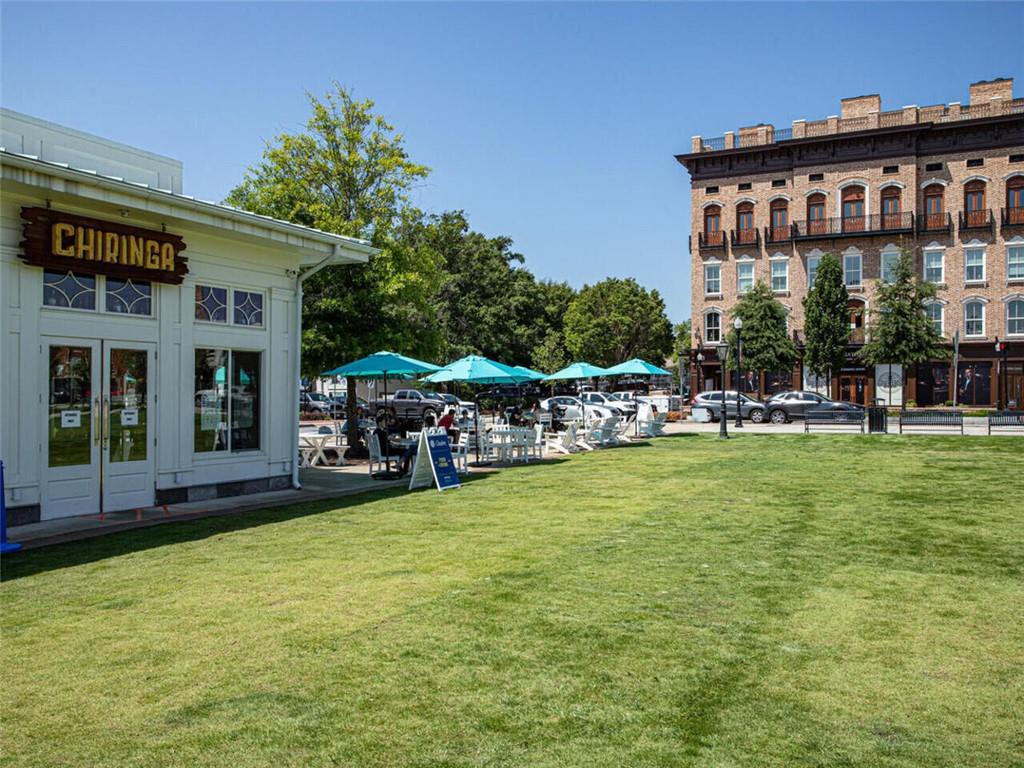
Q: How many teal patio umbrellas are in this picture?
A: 5